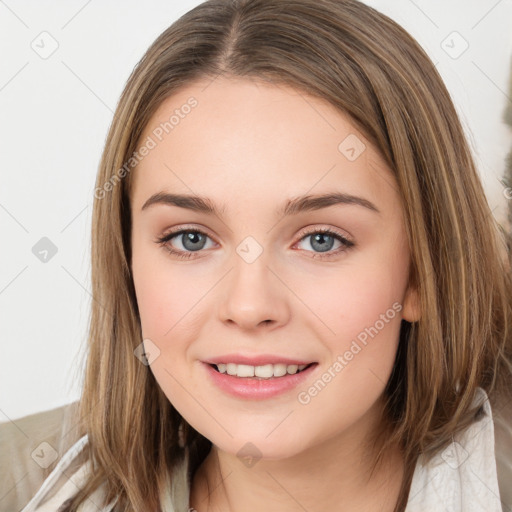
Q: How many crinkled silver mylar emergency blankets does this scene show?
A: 0